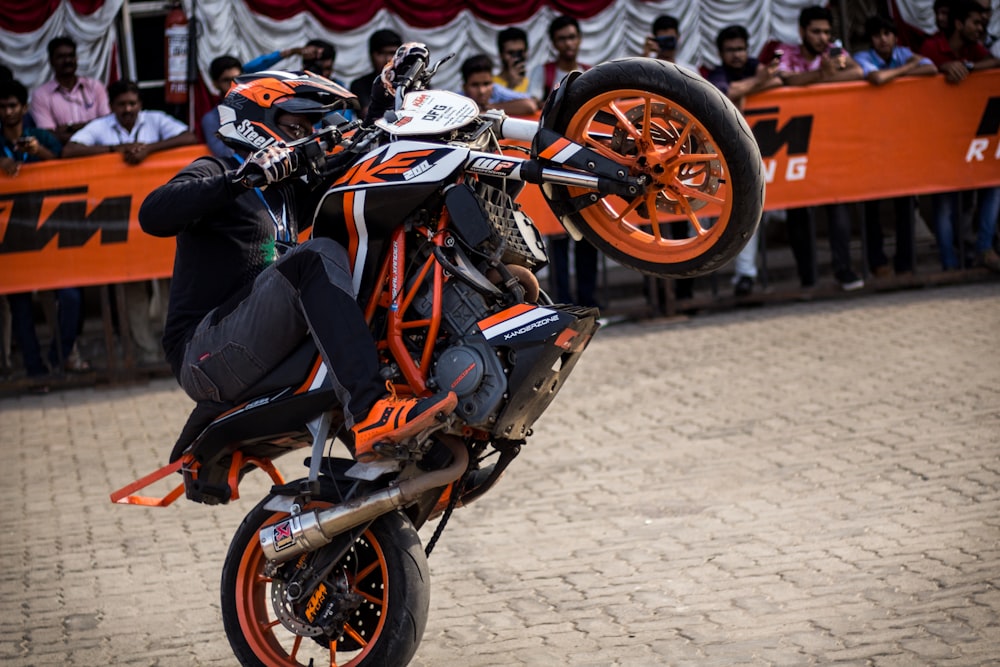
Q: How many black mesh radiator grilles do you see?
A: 1